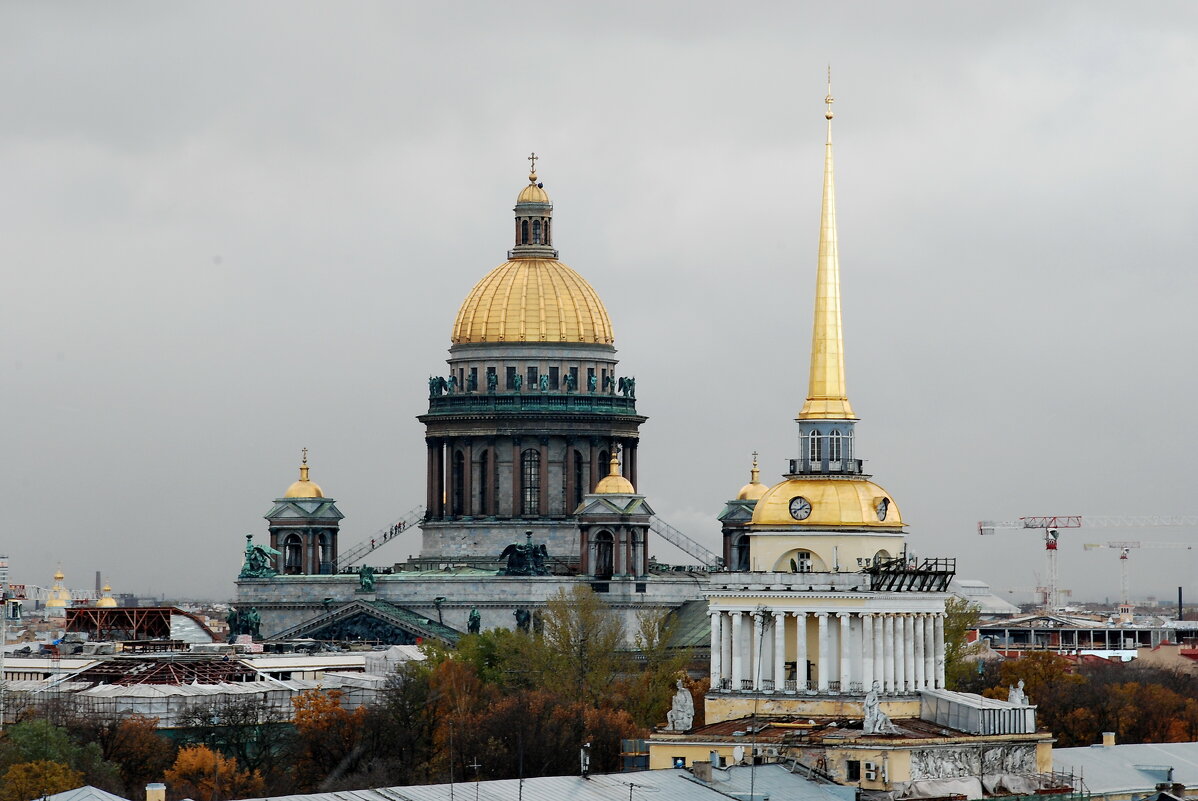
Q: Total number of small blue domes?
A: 0